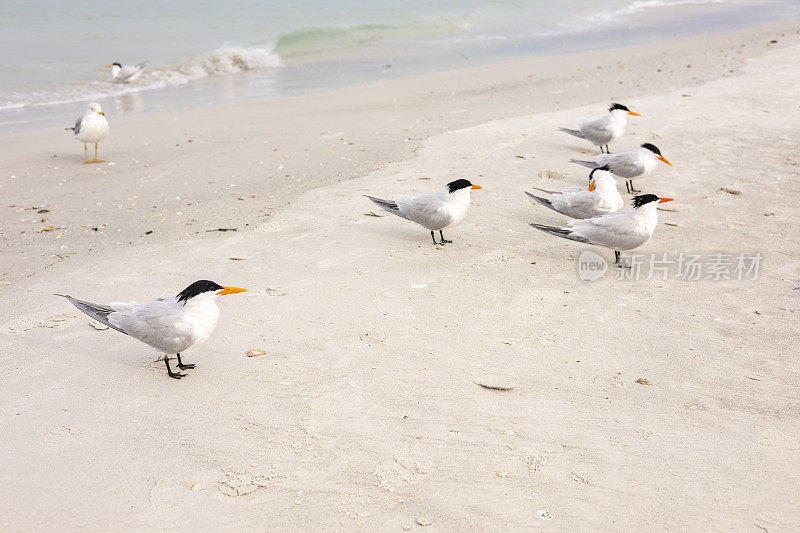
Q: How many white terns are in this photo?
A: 7